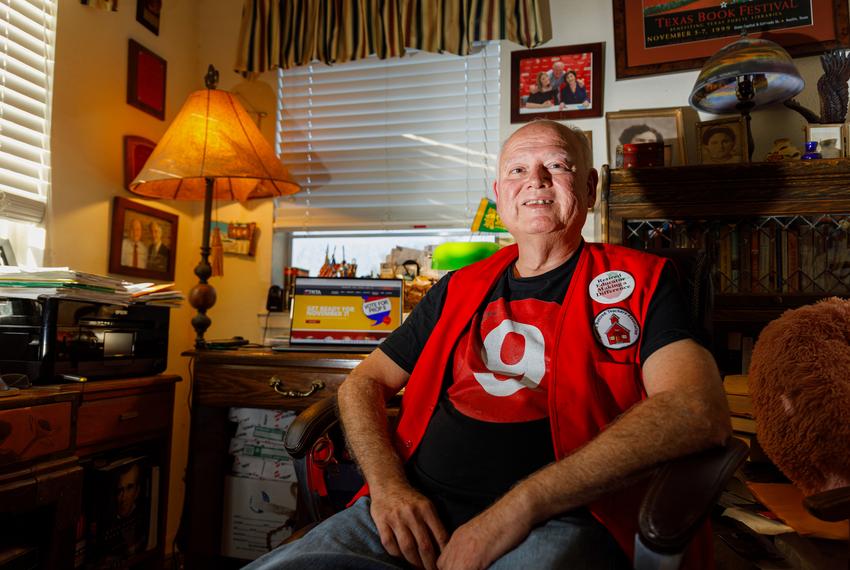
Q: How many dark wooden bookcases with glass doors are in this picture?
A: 1